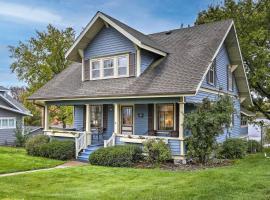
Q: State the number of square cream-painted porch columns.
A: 4